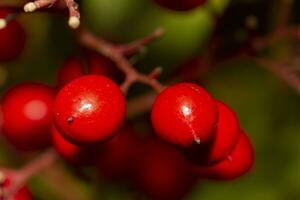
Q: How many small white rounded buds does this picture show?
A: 3